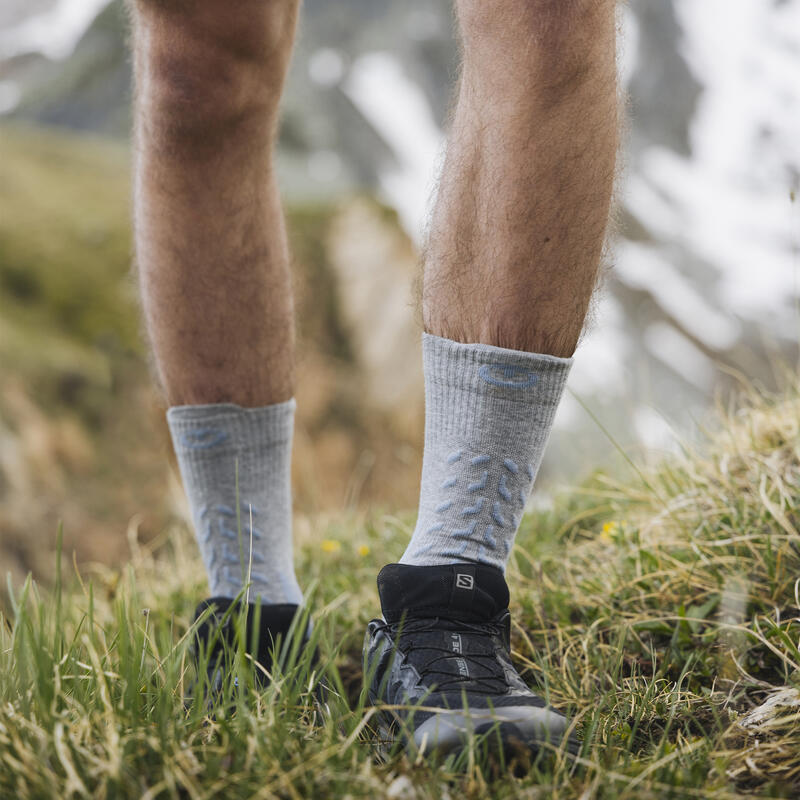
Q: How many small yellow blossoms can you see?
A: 3